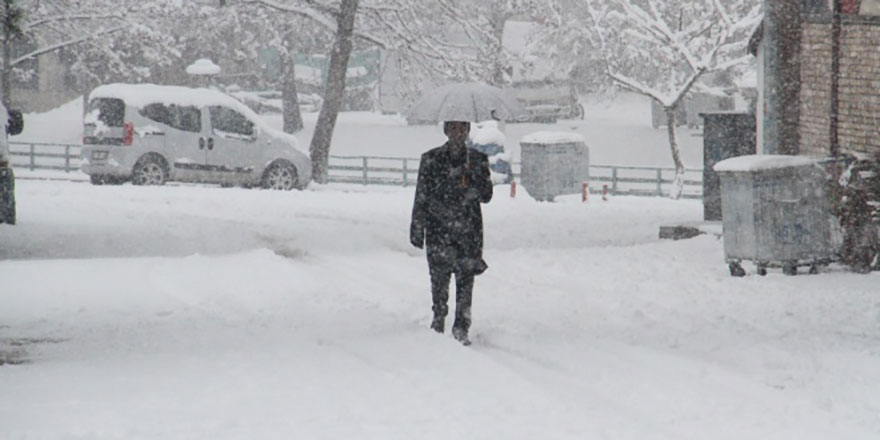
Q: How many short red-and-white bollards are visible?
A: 3